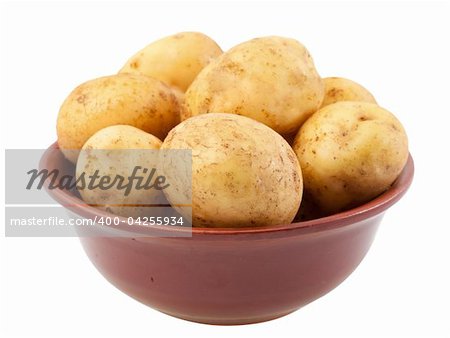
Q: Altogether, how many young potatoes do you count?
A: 7